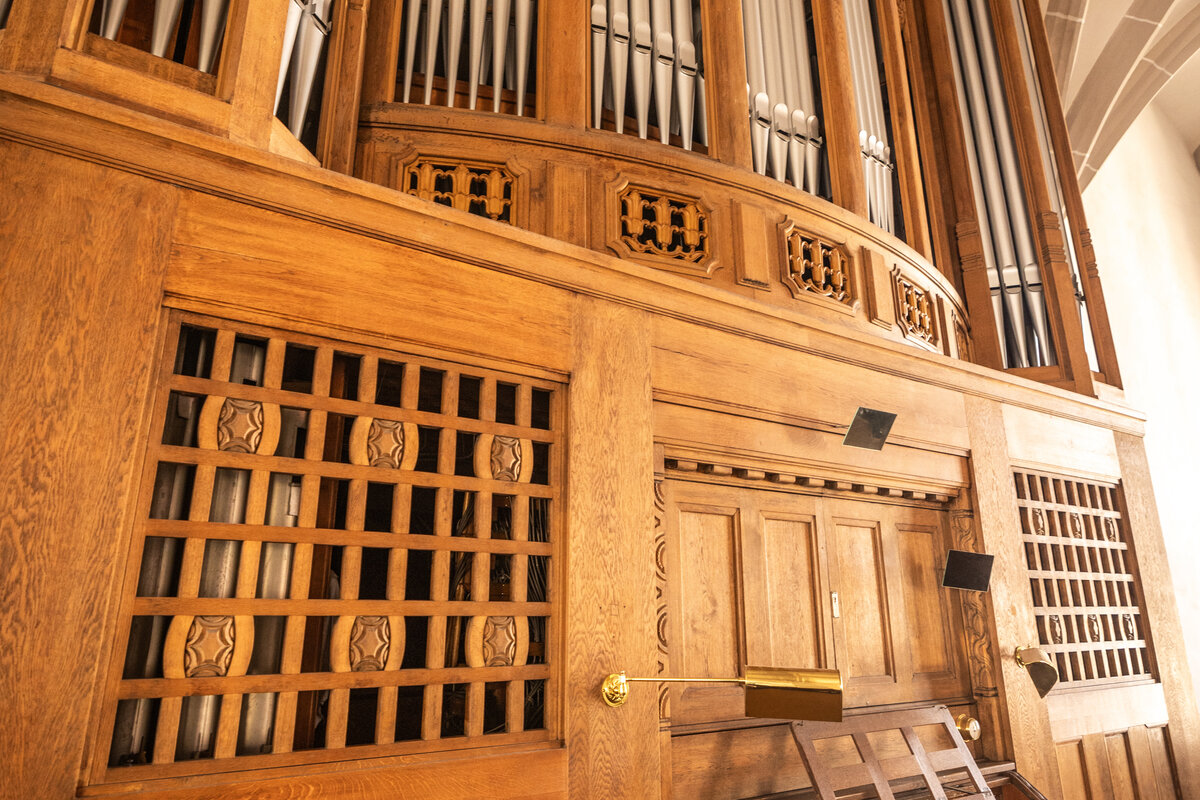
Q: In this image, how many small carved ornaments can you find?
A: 12